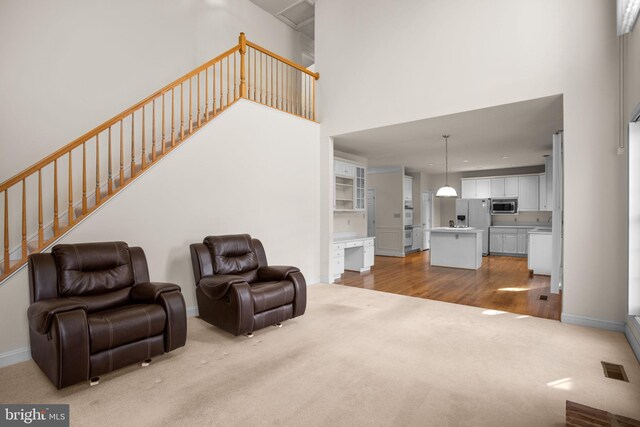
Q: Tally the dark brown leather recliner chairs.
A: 2